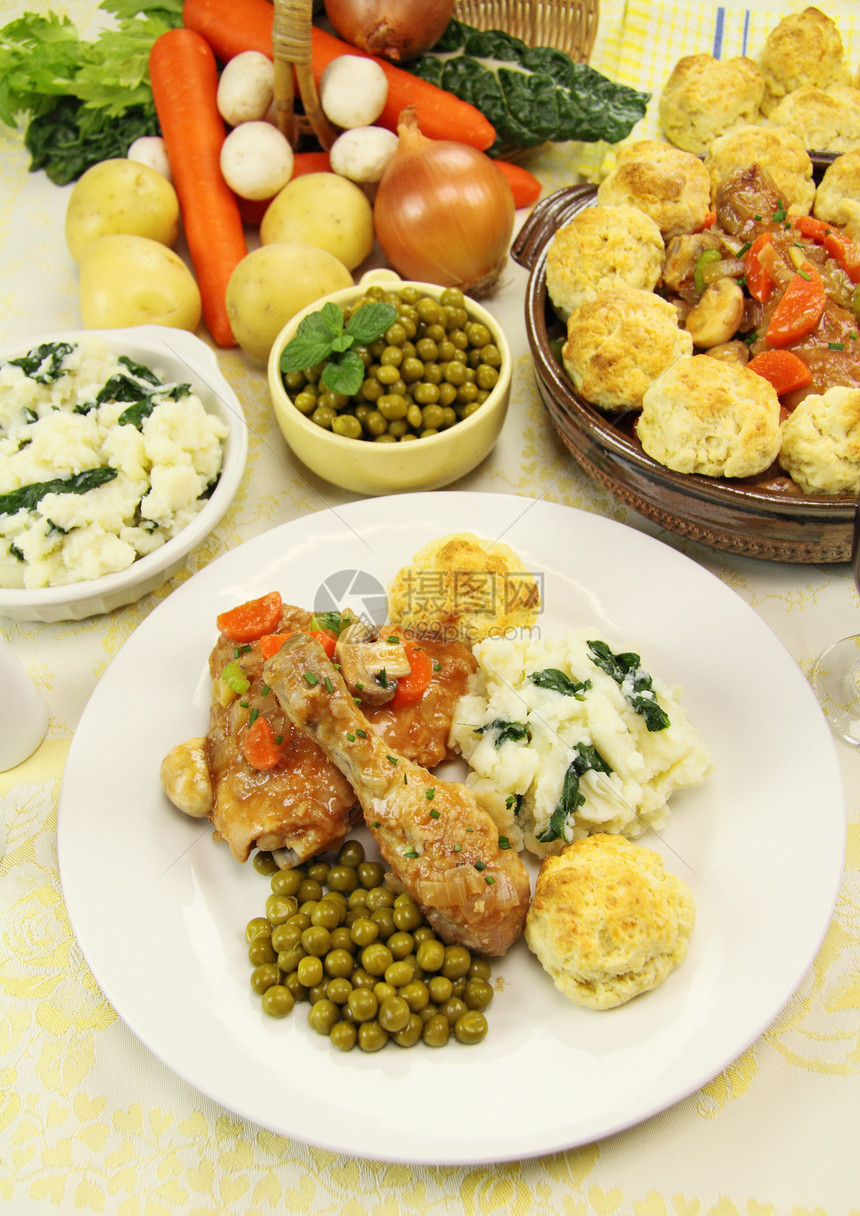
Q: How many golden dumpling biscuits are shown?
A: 12